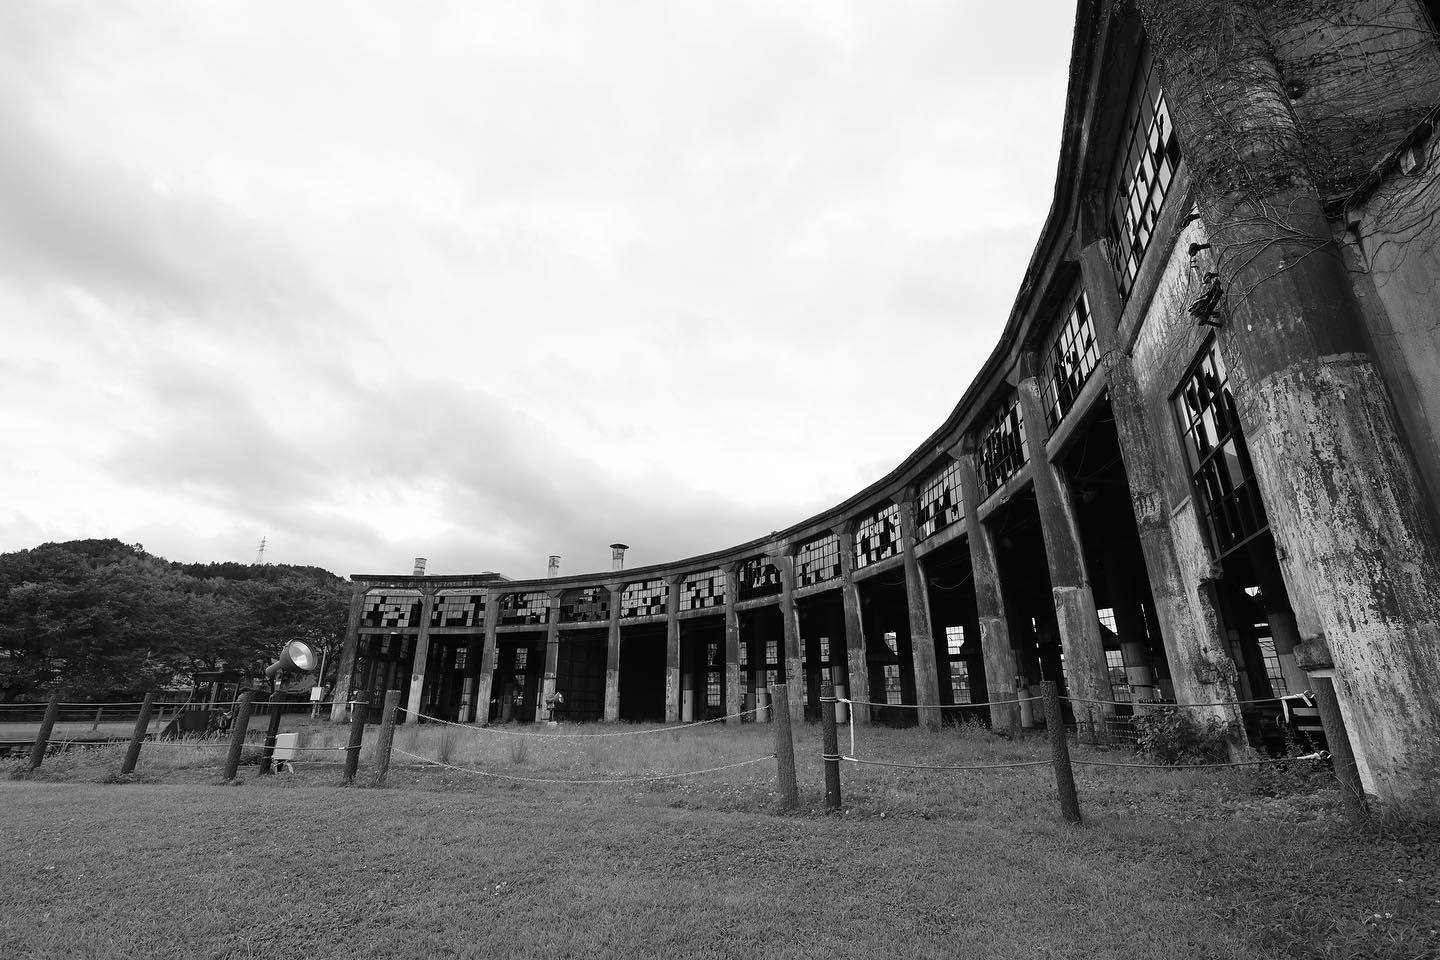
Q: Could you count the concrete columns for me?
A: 14